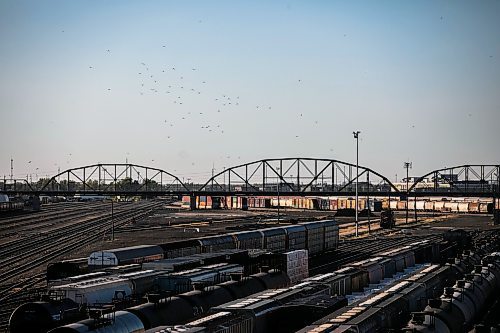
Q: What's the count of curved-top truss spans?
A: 3